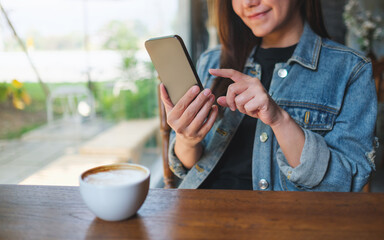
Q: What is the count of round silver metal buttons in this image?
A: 3